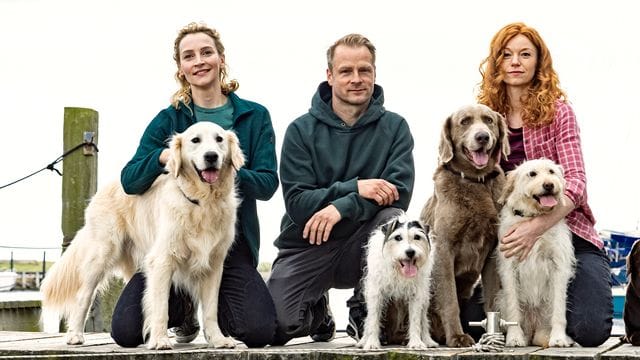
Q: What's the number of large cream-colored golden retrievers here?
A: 1